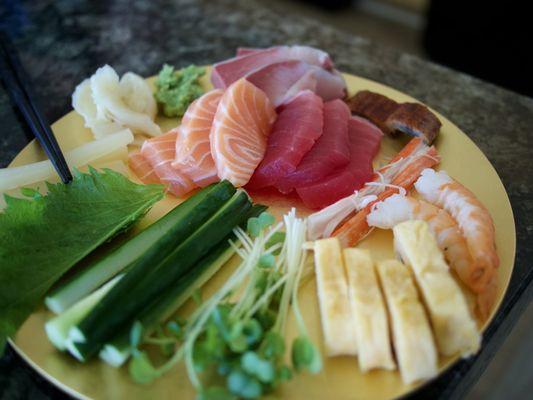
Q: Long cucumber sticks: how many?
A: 4